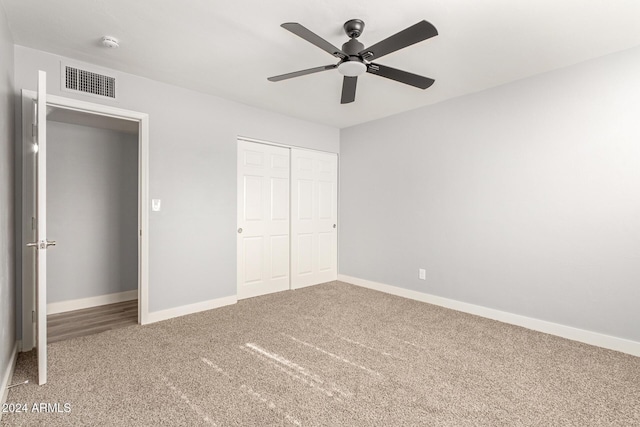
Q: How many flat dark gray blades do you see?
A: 5